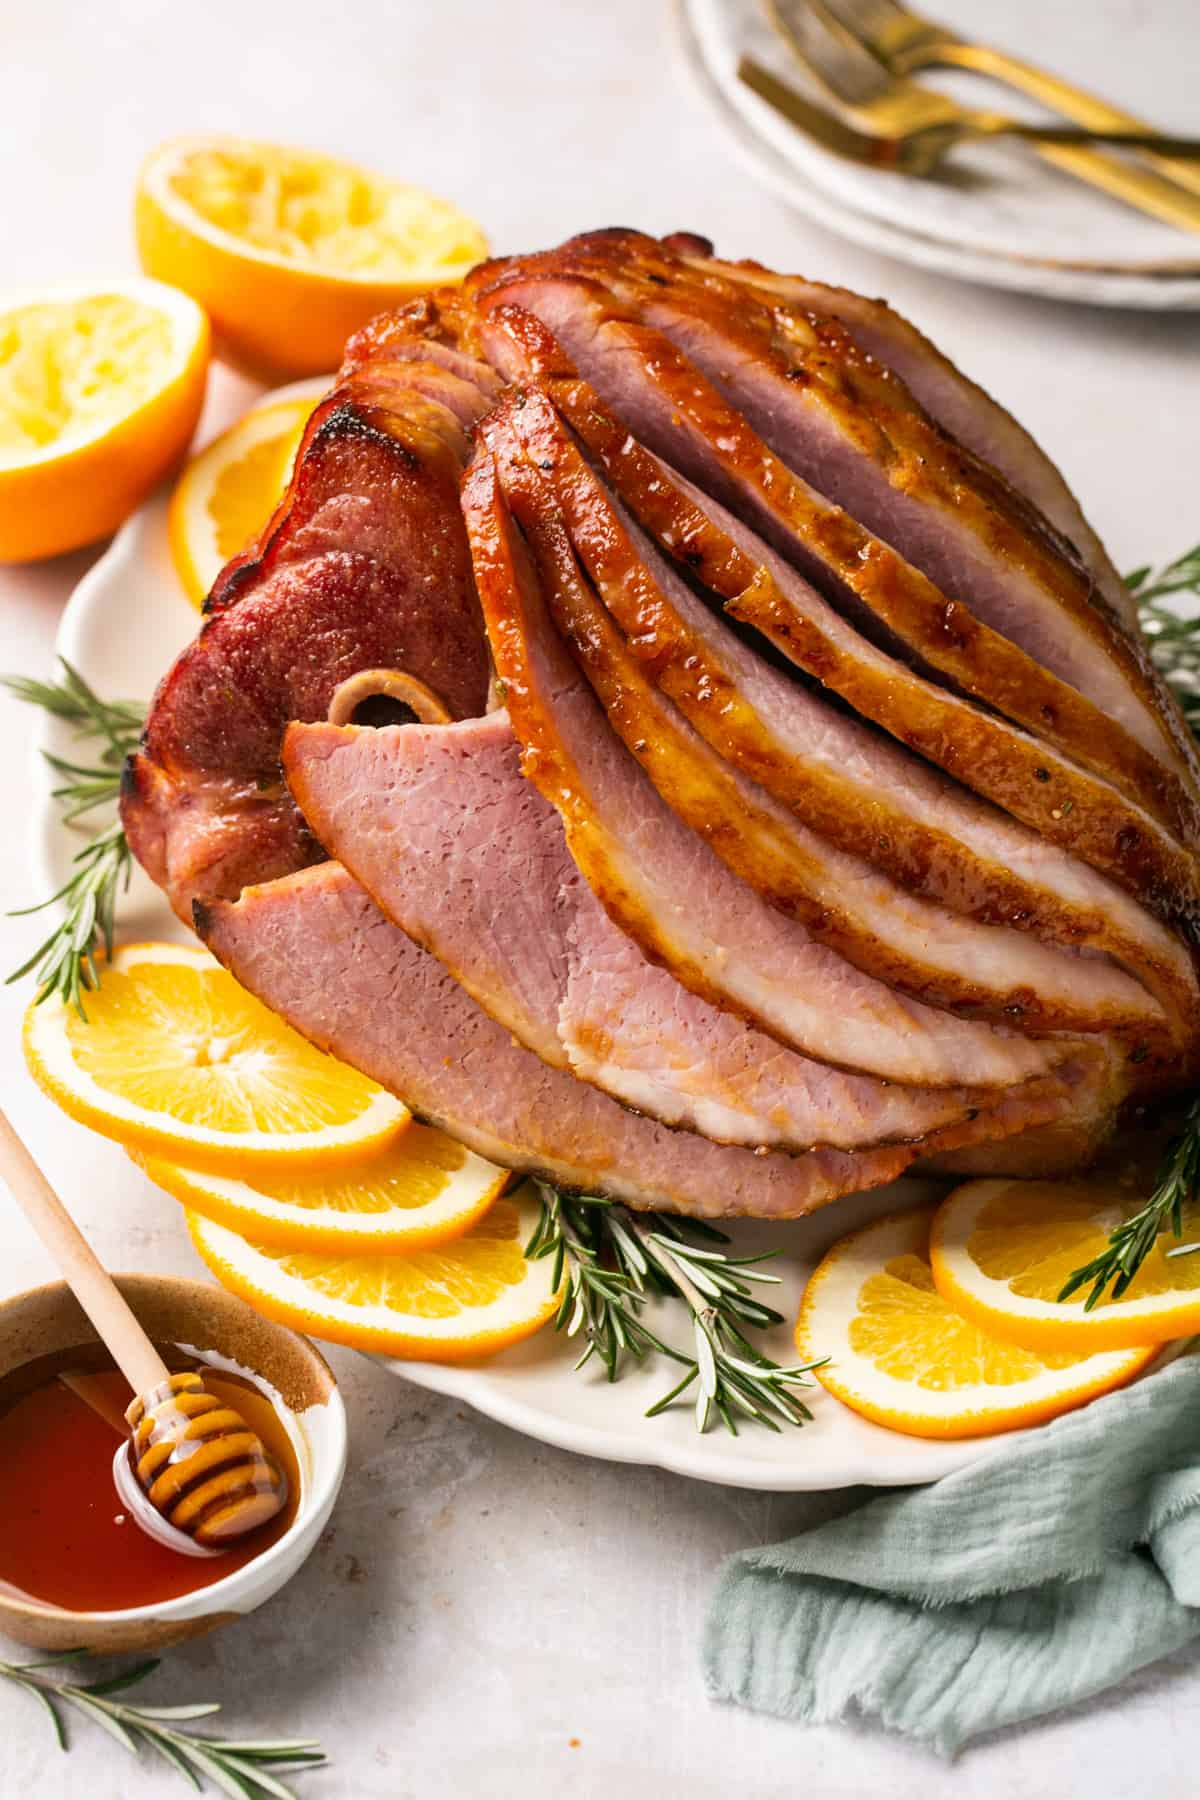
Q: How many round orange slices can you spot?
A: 6